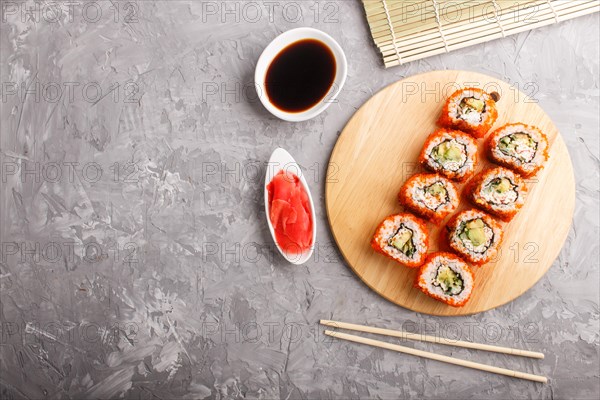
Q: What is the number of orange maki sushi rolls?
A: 8